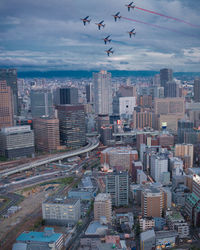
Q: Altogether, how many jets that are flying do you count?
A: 7